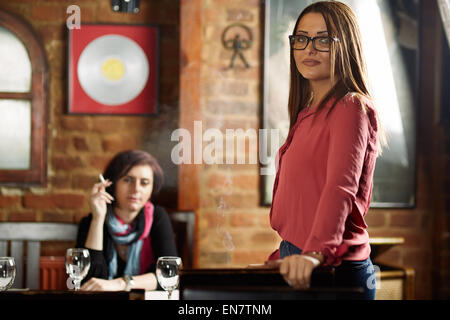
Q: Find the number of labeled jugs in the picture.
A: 0